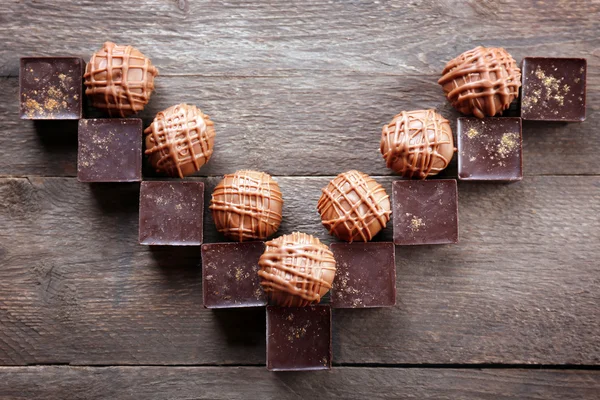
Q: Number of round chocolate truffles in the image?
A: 7